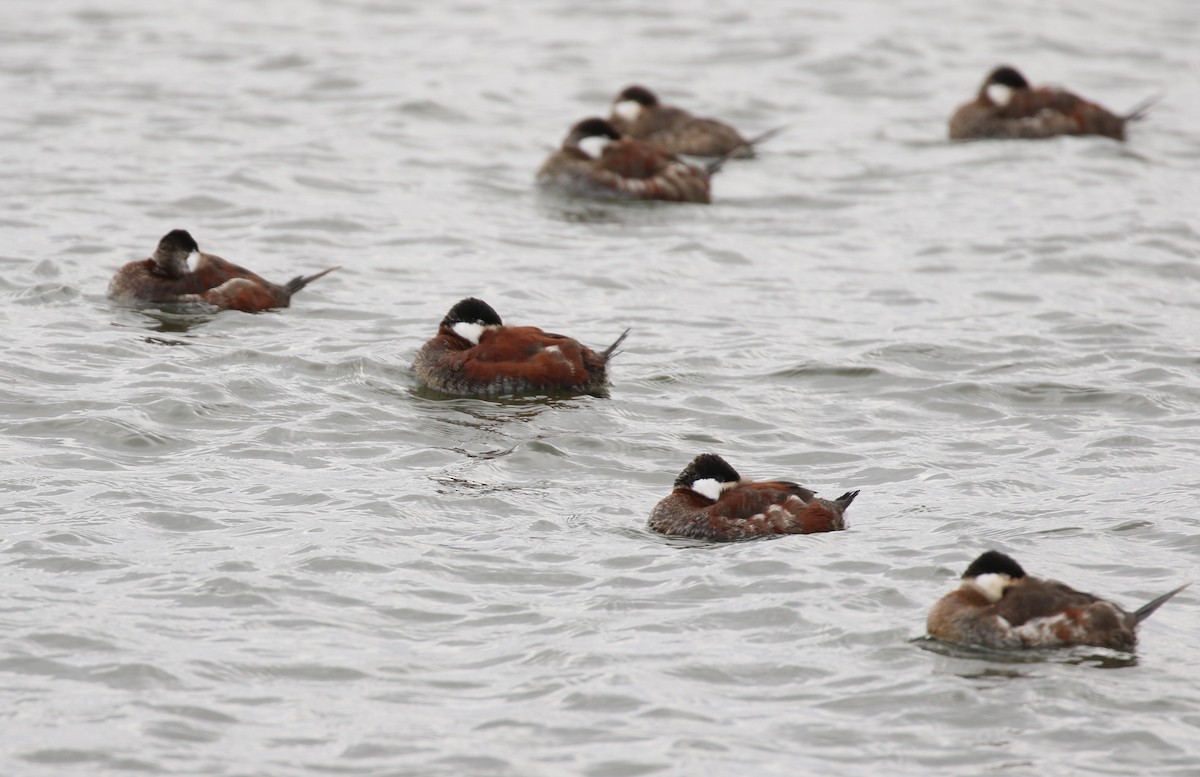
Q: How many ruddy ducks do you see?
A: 7